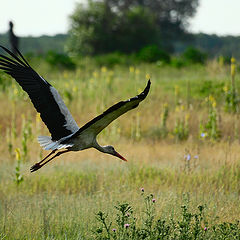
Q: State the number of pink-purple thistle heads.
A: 6